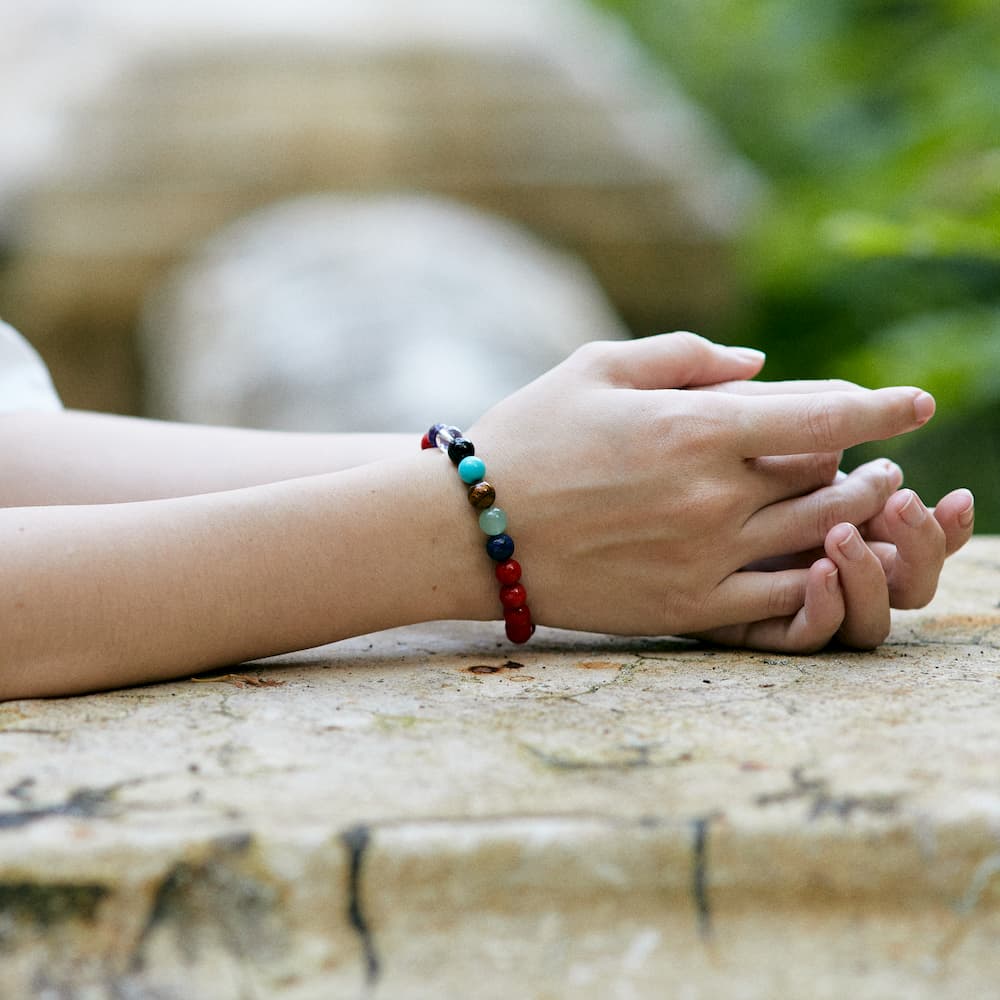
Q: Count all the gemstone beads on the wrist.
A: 12